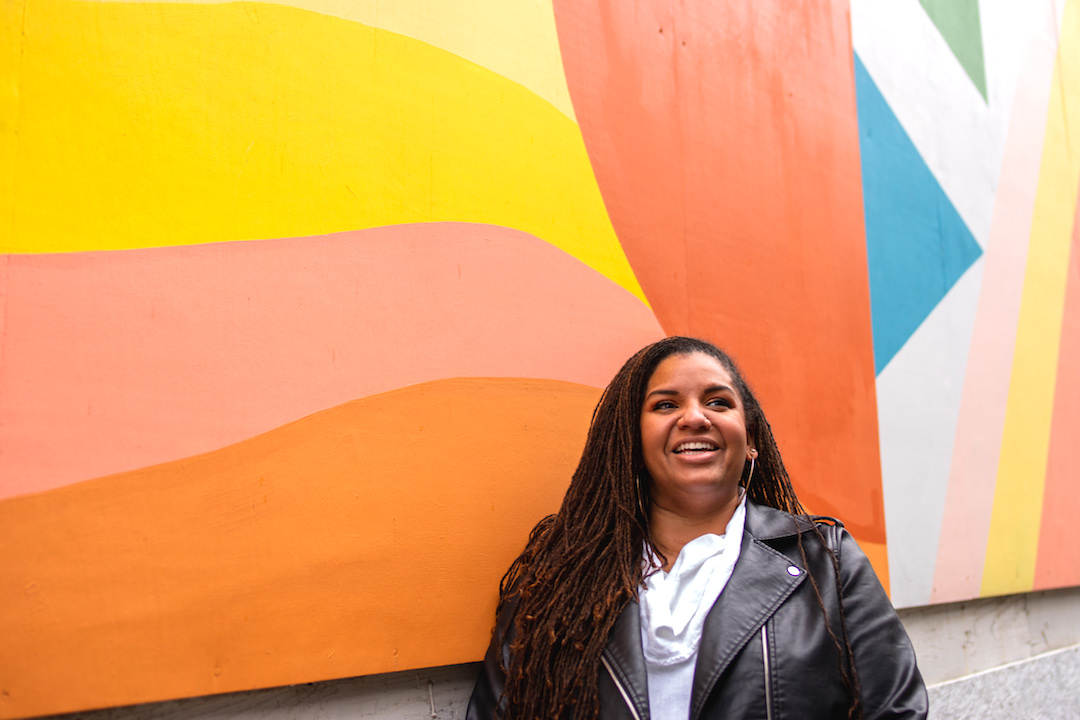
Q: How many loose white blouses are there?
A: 1